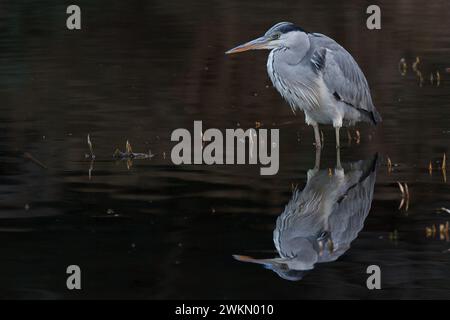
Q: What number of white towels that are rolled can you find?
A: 0